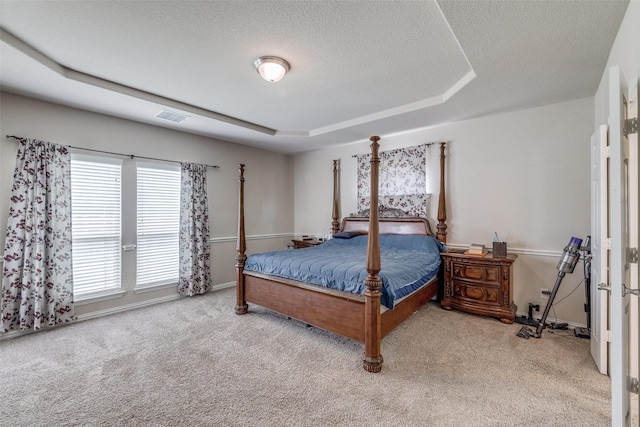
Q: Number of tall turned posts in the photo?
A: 4